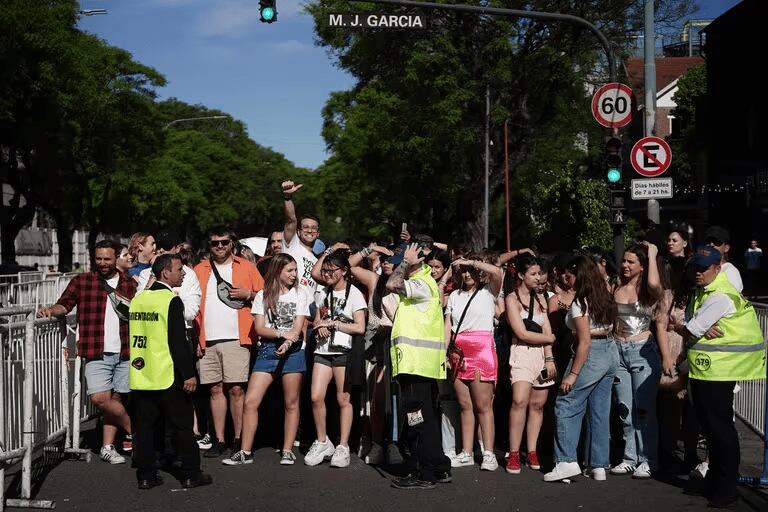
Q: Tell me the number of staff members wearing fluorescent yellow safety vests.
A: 3